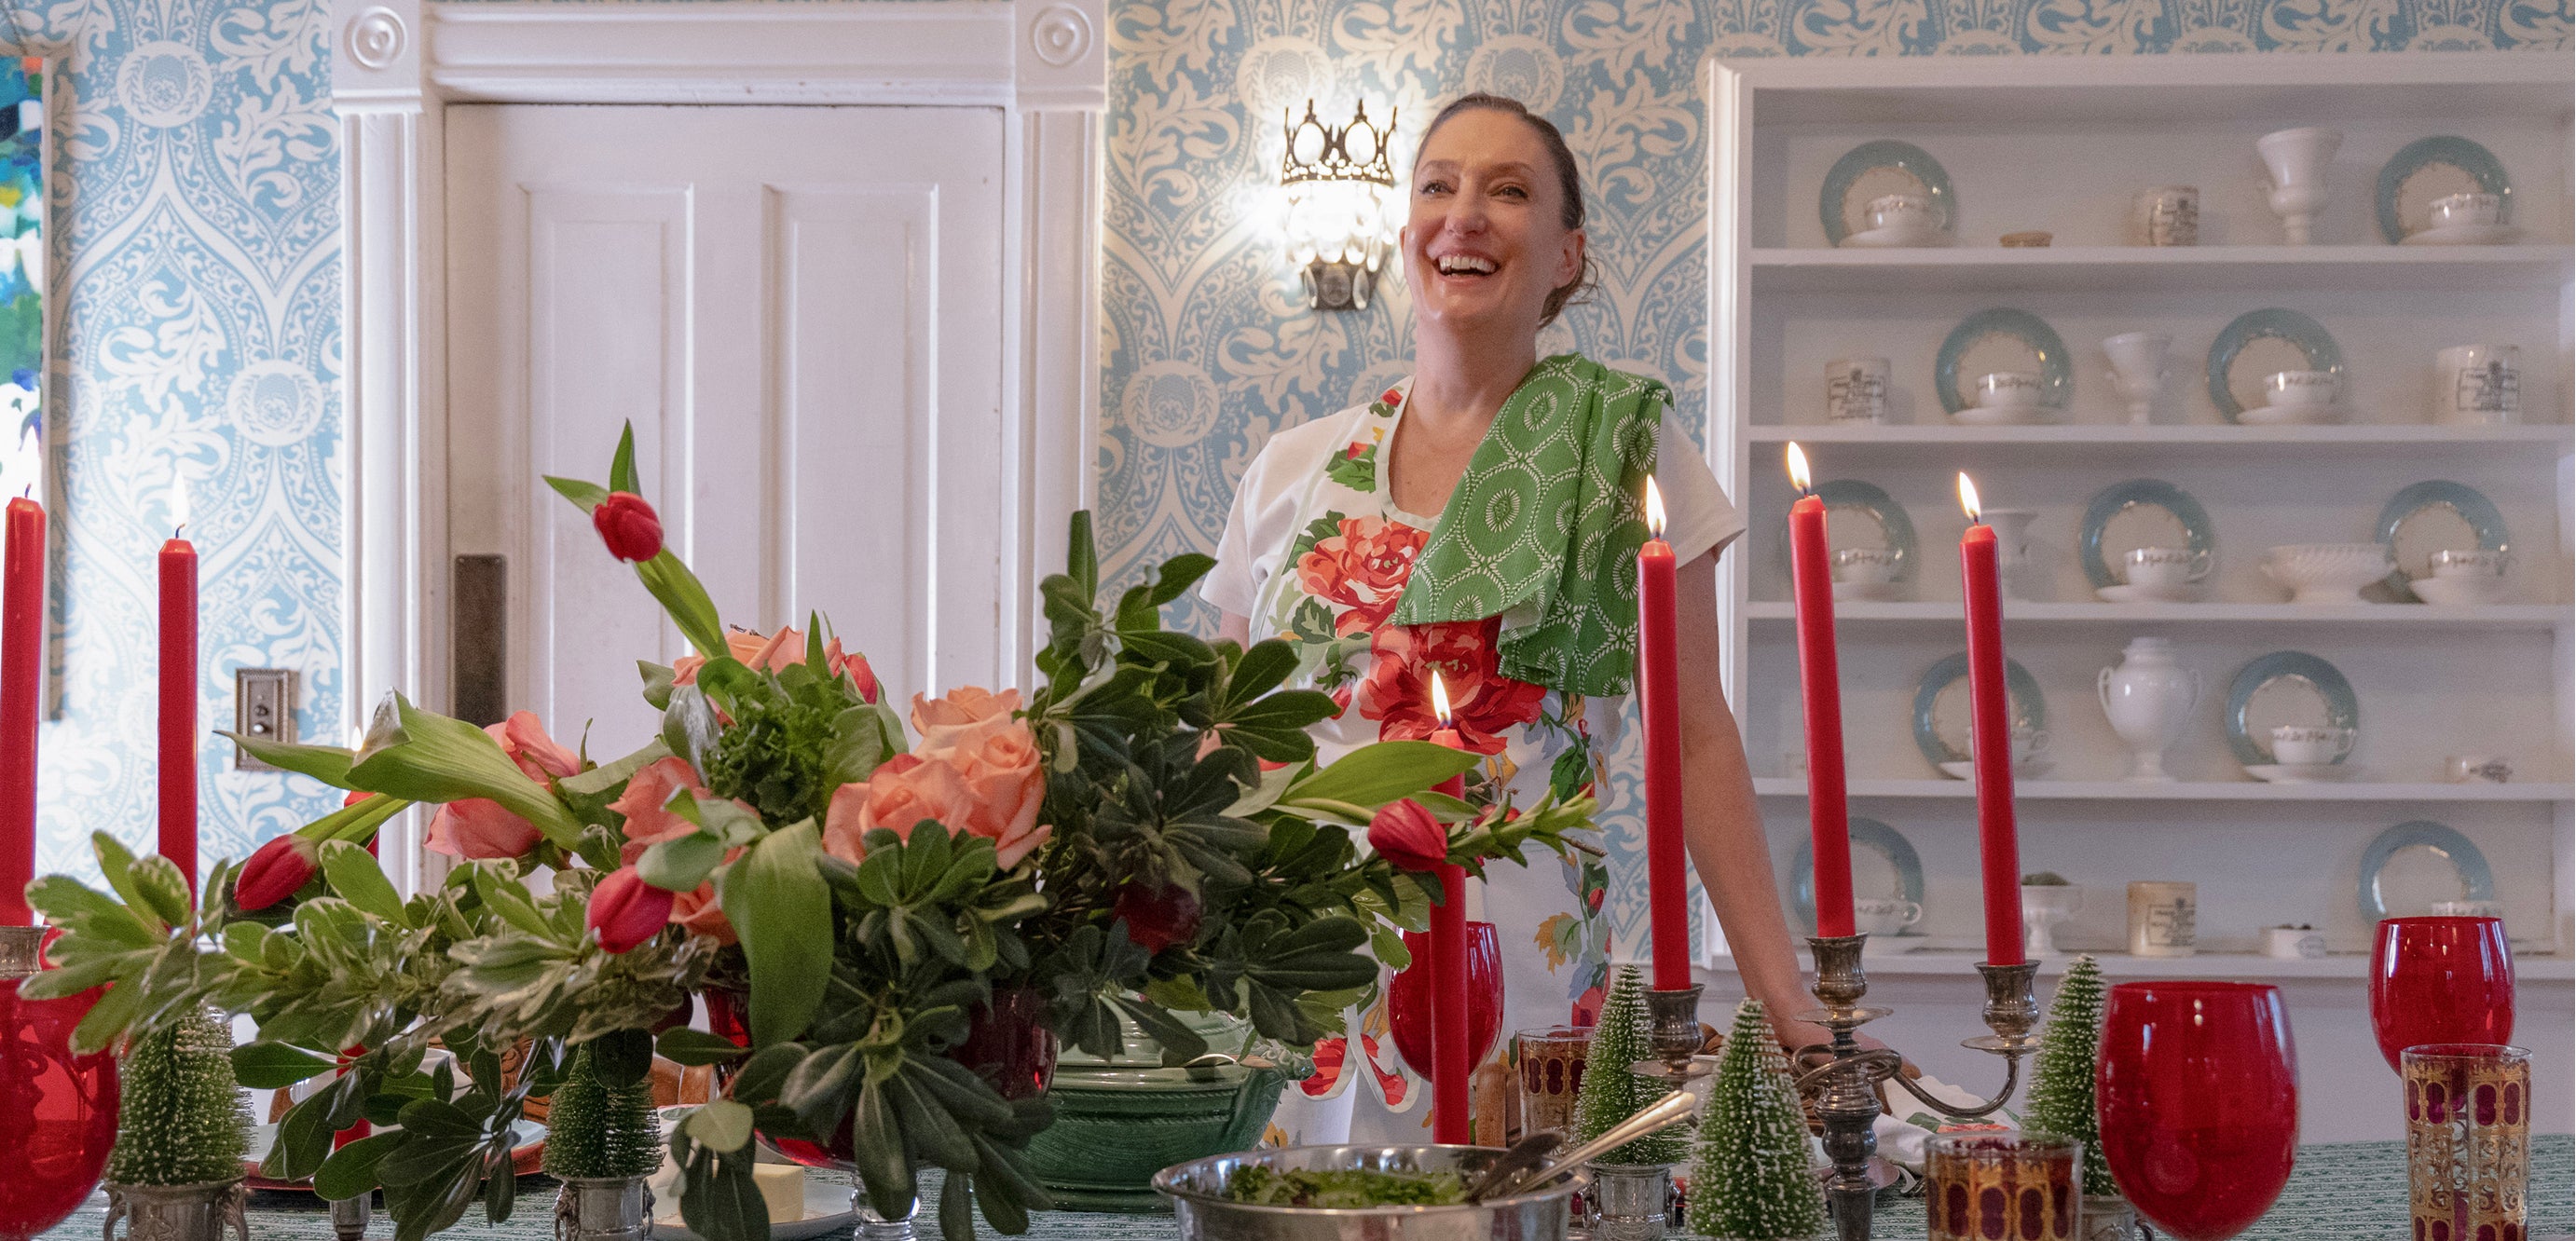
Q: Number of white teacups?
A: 11